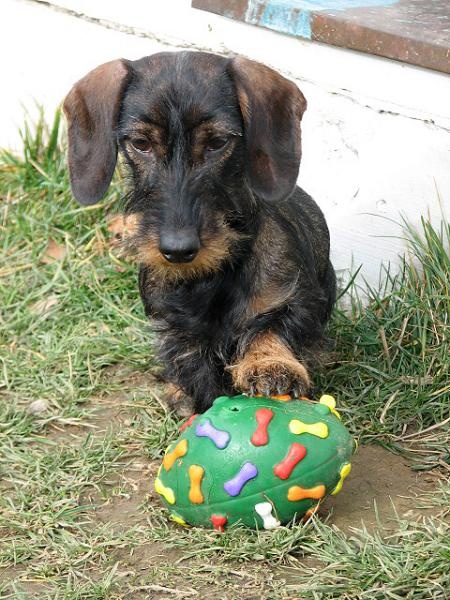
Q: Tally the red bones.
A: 4